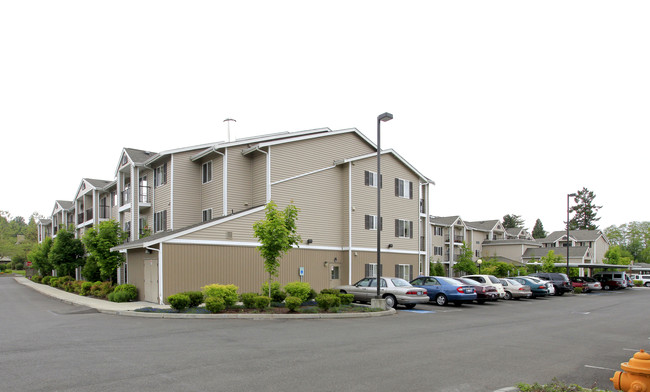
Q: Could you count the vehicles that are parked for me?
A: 14